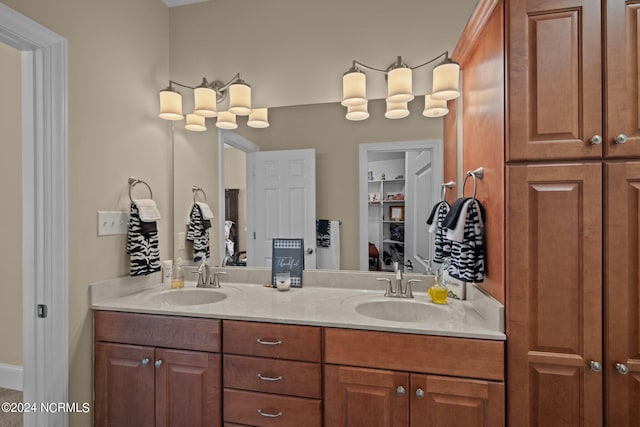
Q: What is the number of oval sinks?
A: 2